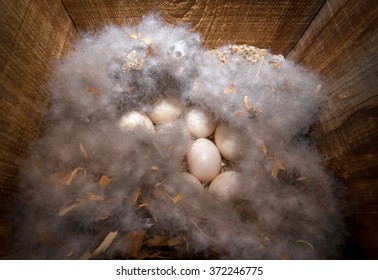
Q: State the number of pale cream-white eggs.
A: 7